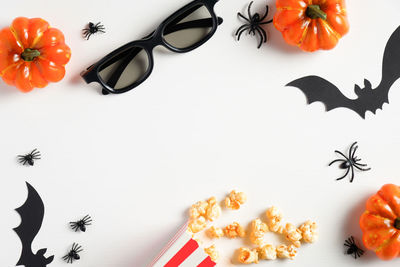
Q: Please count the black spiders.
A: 7